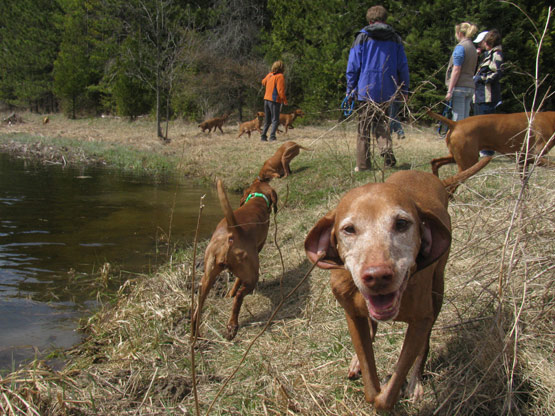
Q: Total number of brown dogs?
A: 7